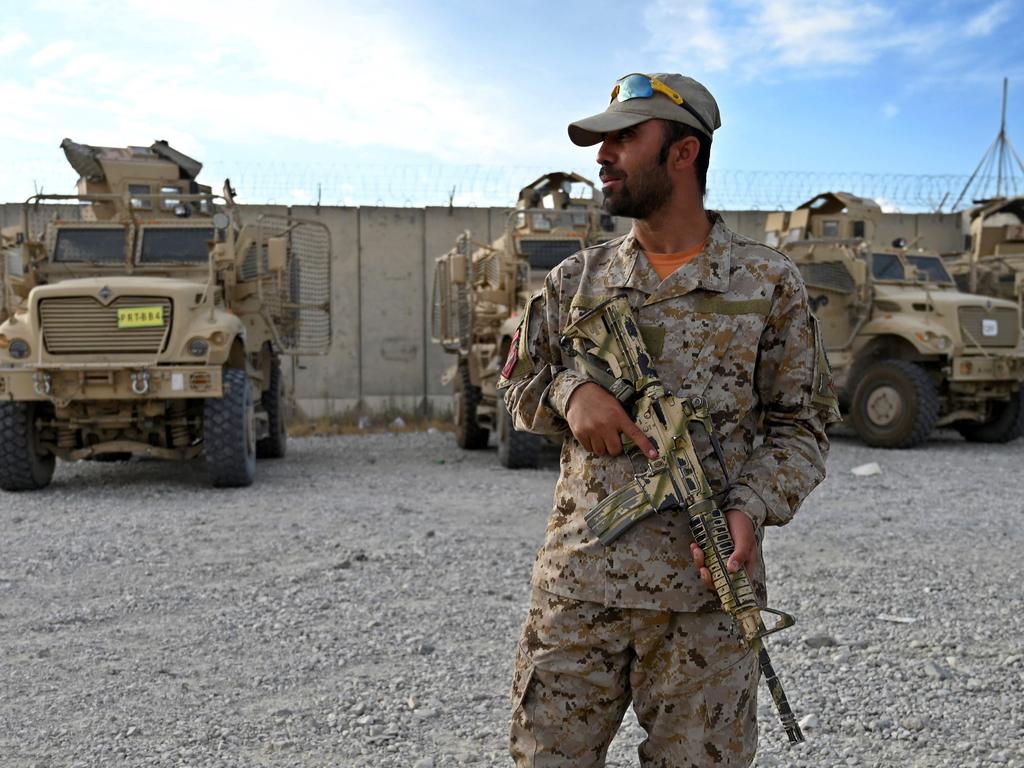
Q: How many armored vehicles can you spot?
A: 4